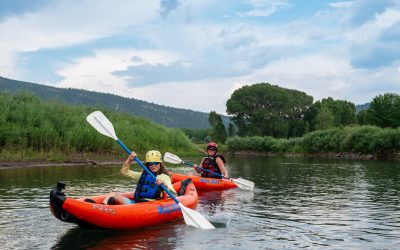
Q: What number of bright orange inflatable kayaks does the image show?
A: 2